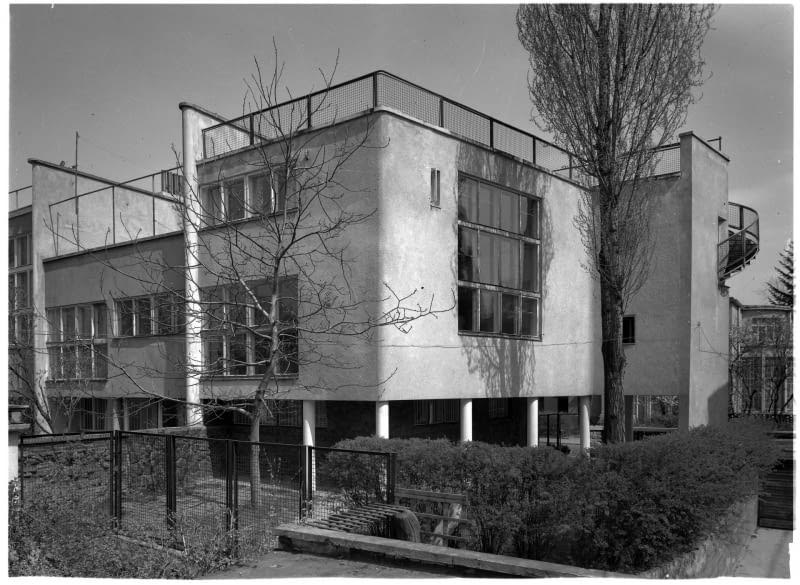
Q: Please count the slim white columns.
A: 5